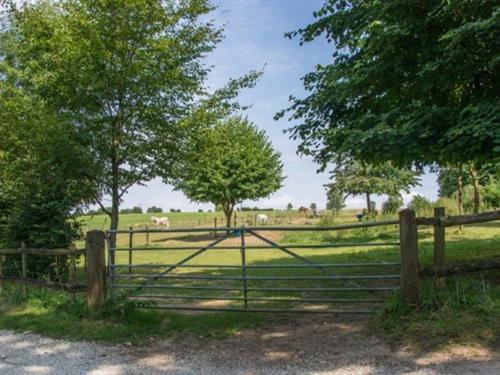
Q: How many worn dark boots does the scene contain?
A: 0